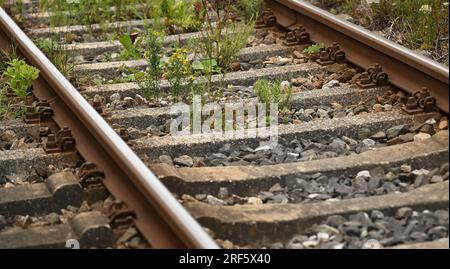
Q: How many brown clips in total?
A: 9